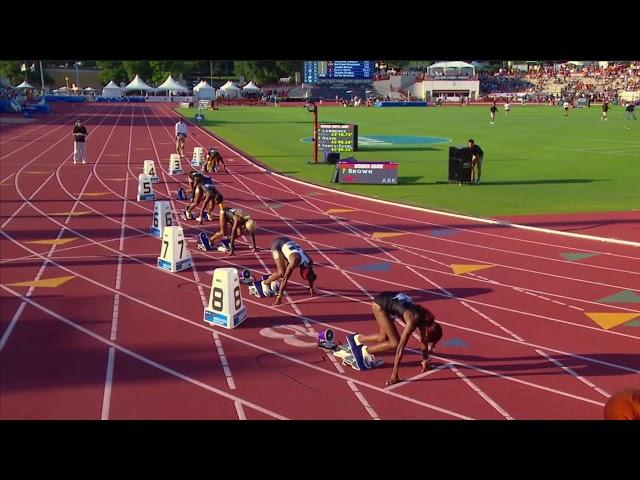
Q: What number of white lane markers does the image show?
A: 7